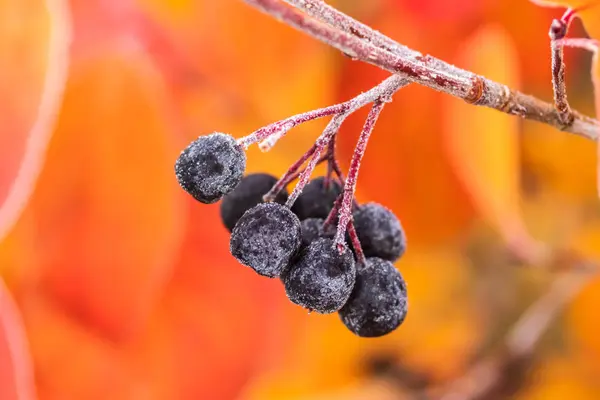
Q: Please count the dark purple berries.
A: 8